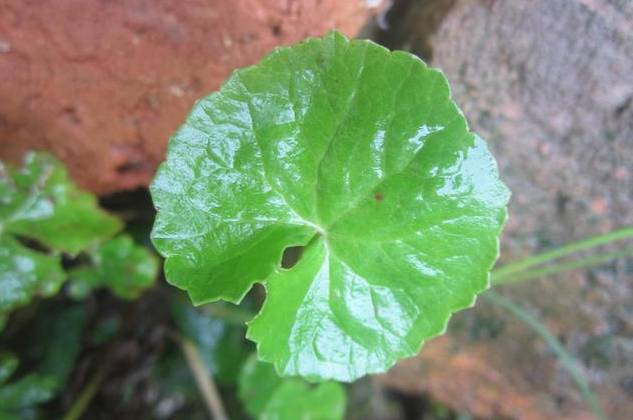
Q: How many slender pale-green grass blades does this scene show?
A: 3